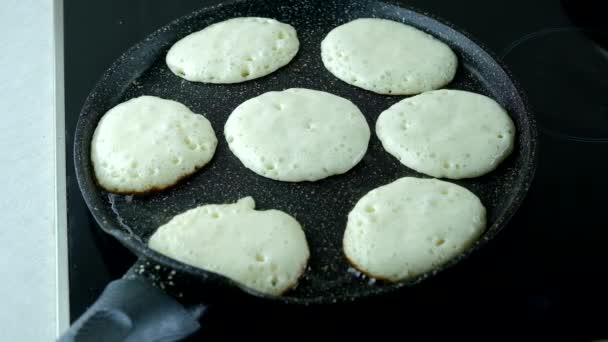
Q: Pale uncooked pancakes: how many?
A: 7